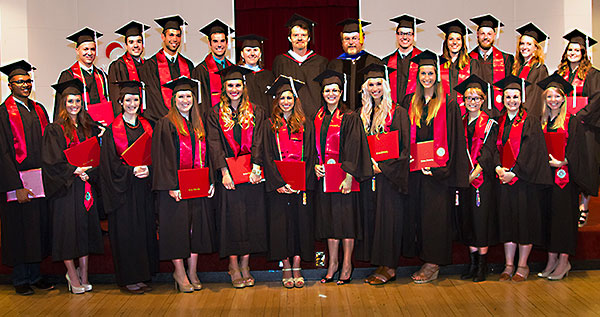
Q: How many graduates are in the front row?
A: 12